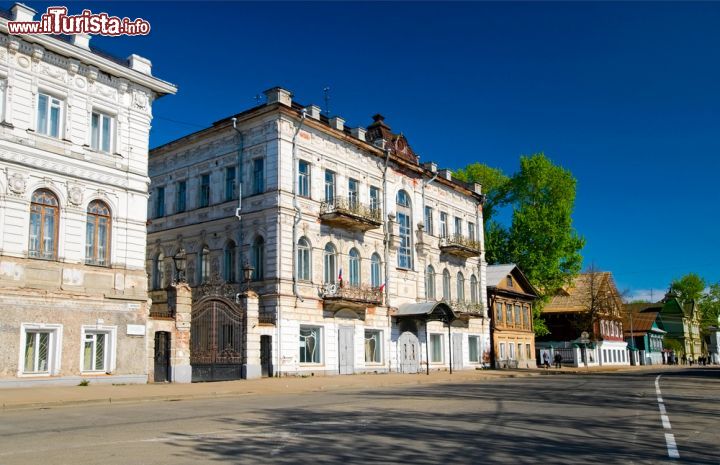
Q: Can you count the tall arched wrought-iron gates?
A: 1